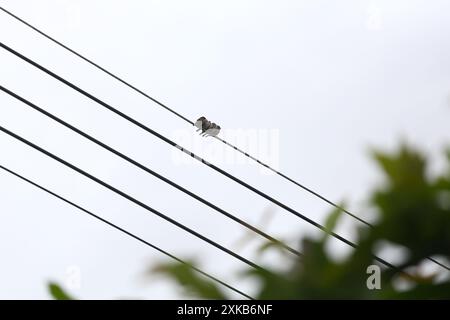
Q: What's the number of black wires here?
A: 5